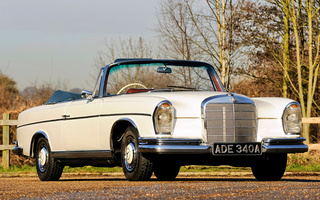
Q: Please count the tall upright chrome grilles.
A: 1